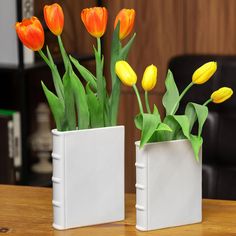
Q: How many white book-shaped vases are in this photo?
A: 2